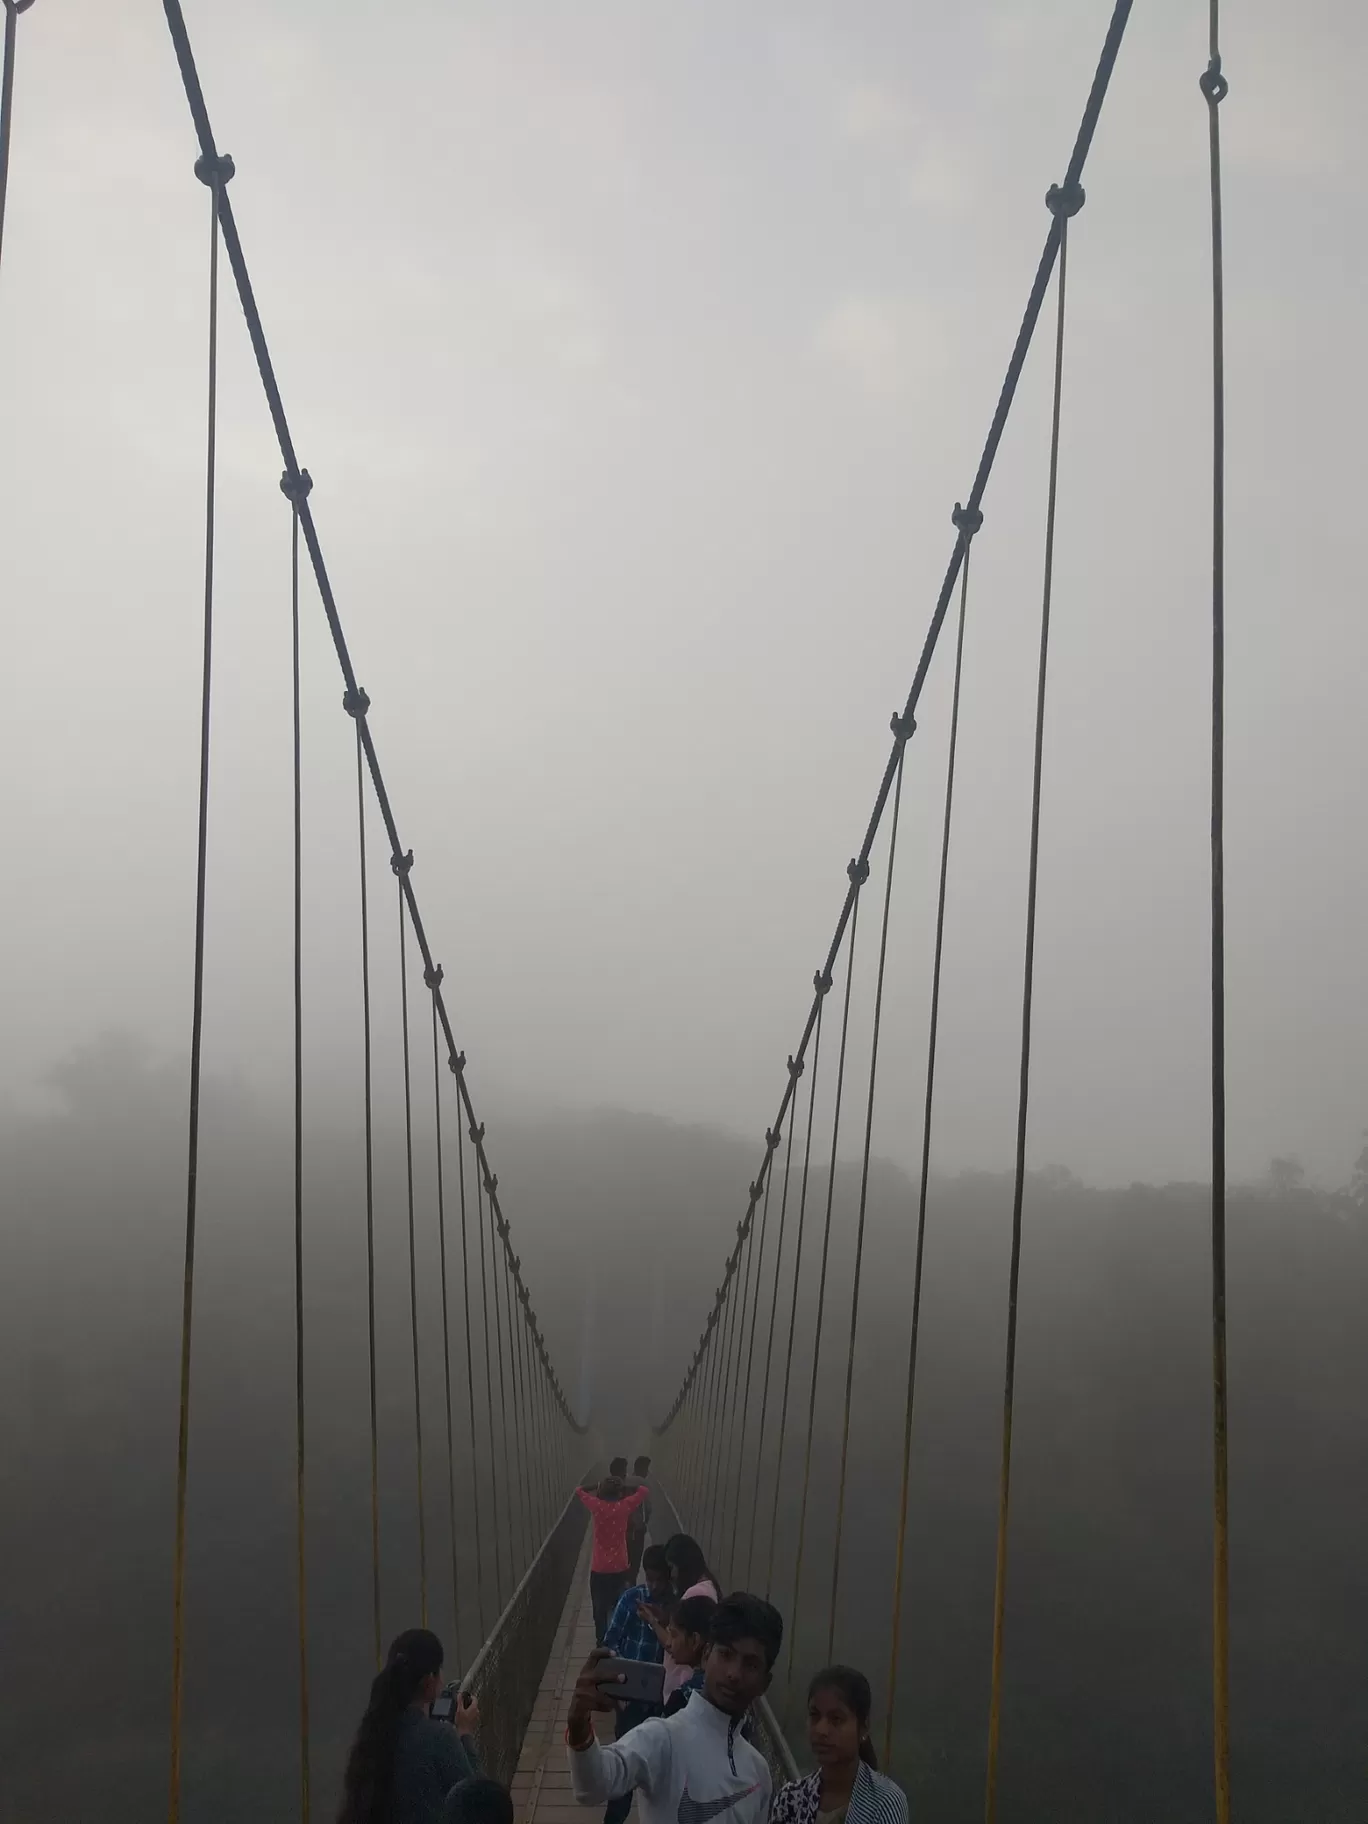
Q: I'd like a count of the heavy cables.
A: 2